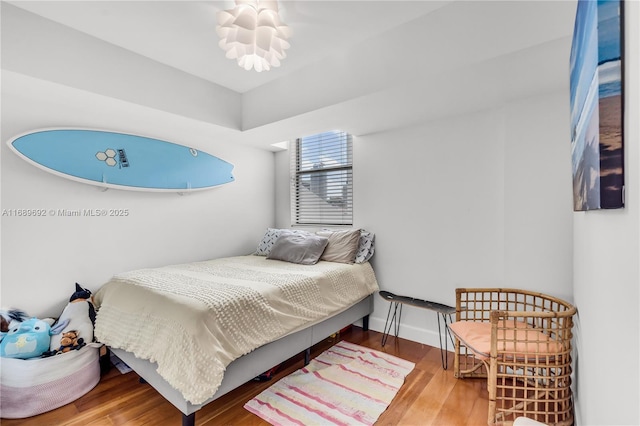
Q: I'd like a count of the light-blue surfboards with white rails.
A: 1